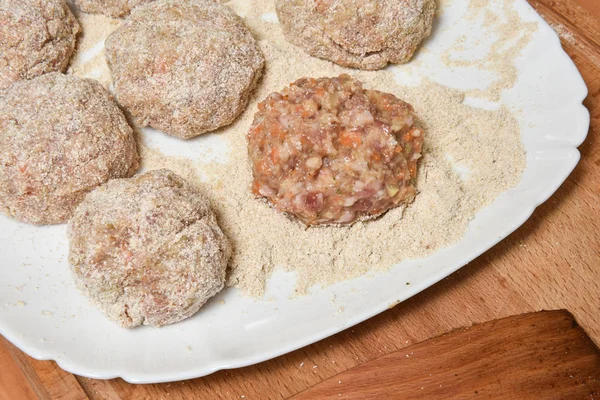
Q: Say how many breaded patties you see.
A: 6